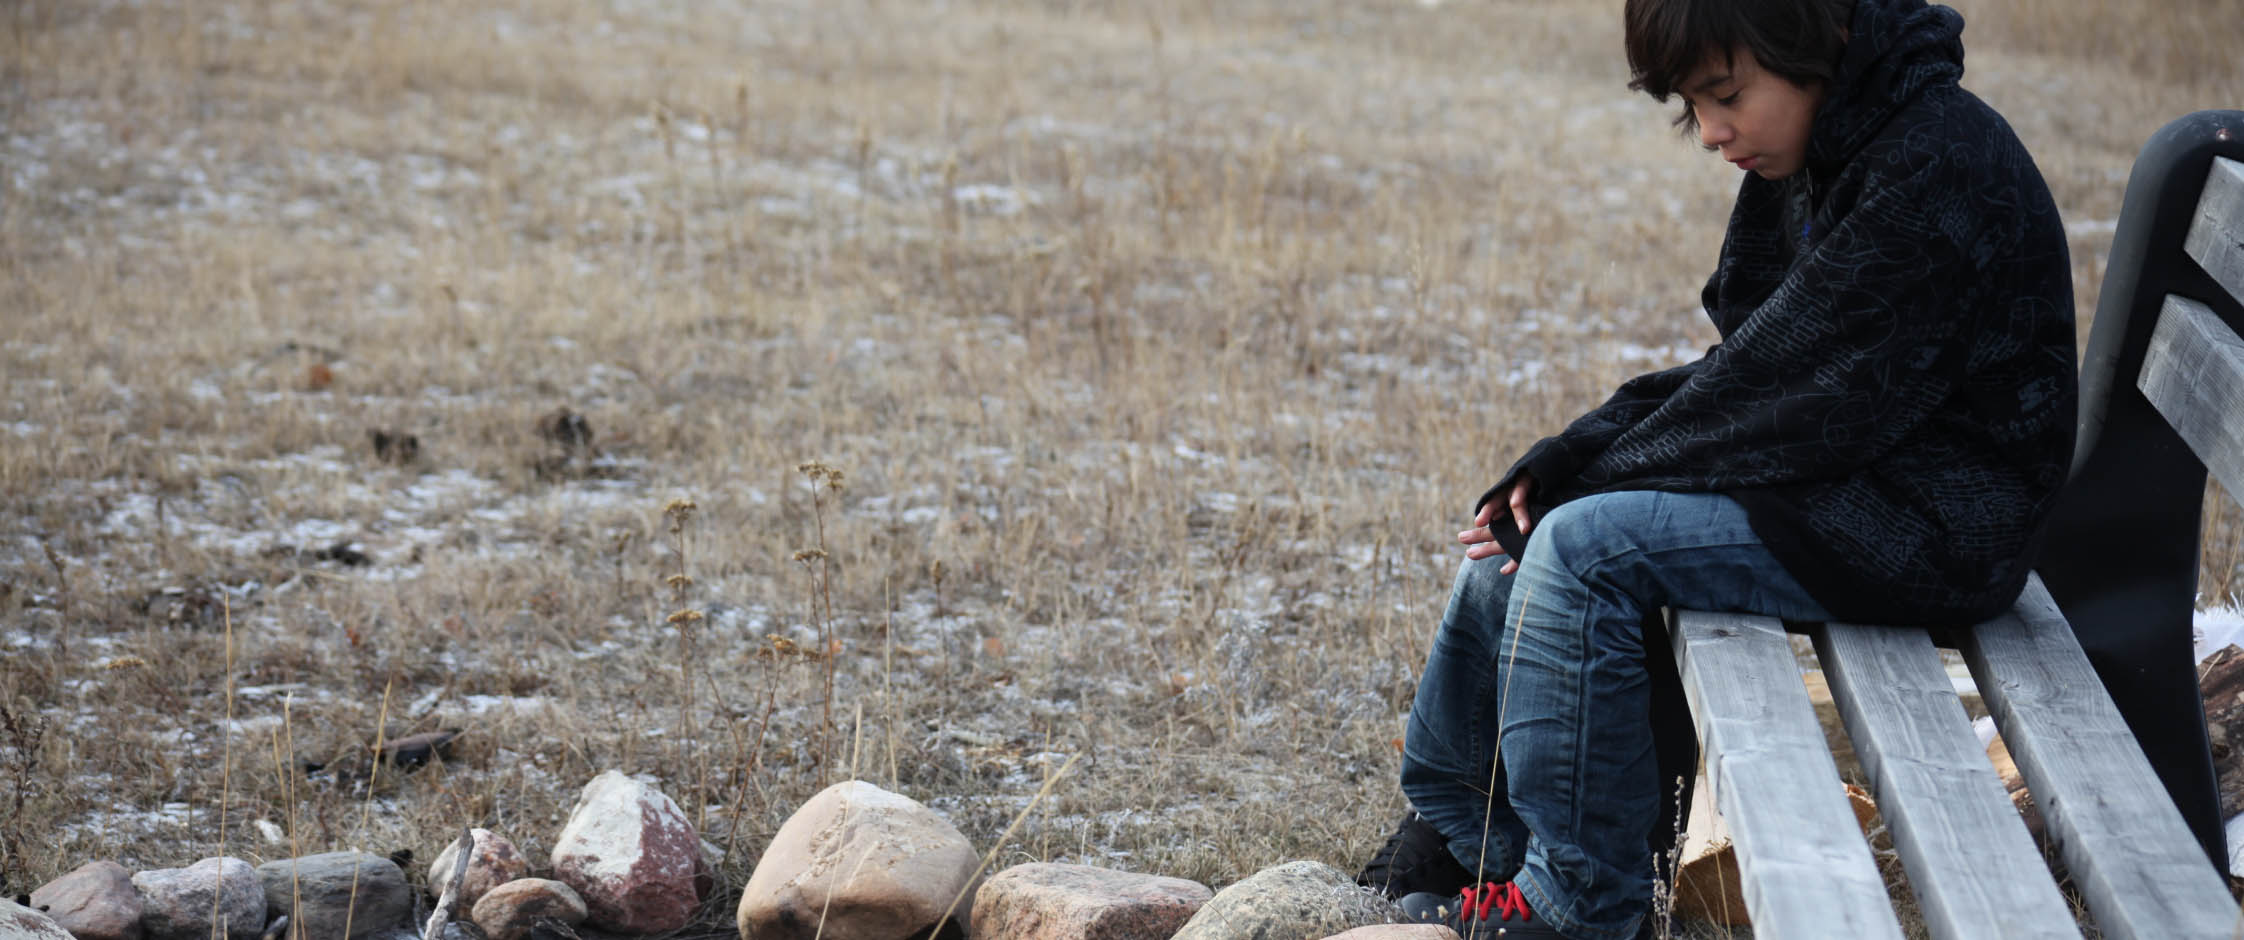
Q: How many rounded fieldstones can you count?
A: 11